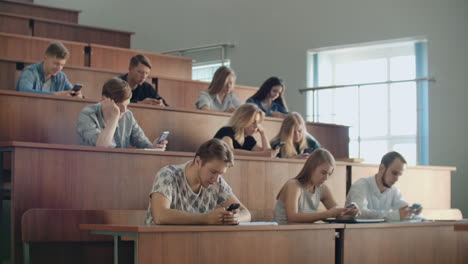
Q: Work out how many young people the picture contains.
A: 10